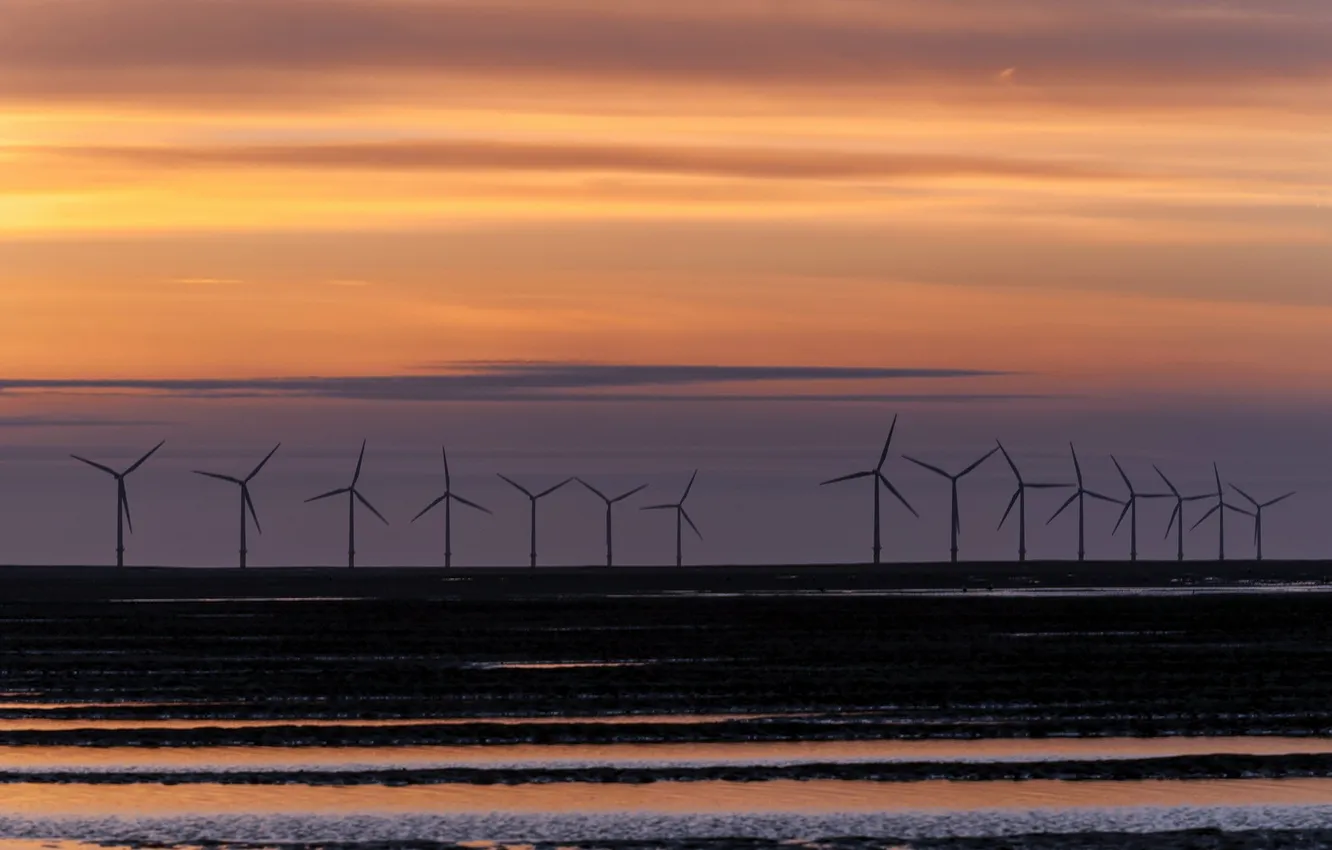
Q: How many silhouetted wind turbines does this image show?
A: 15